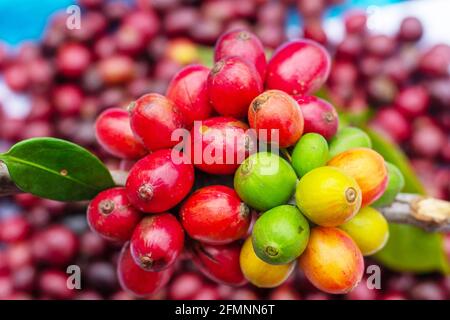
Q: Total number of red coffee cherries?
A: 15